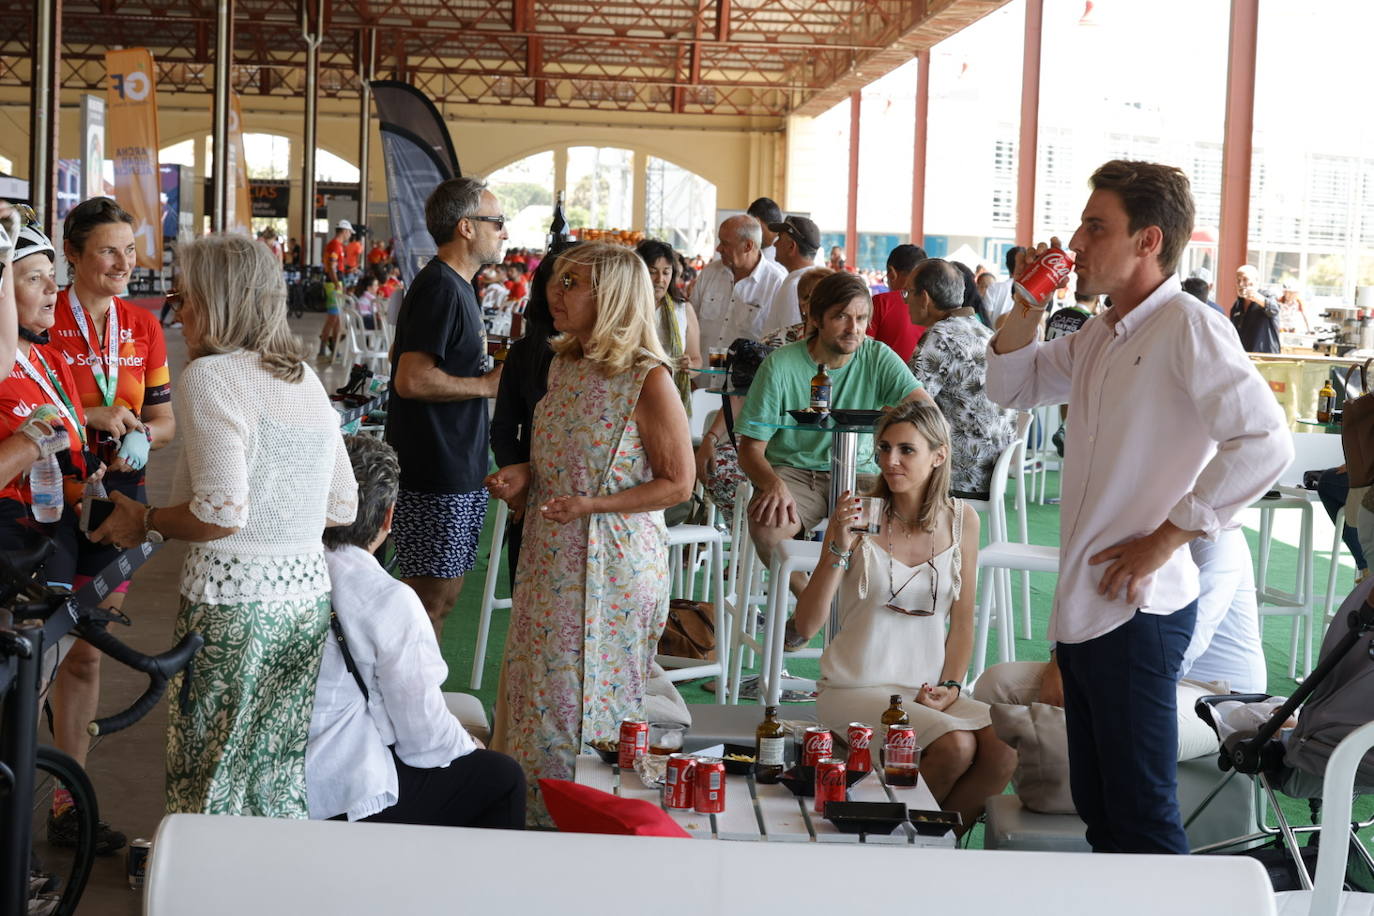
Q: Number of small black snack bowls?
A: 7